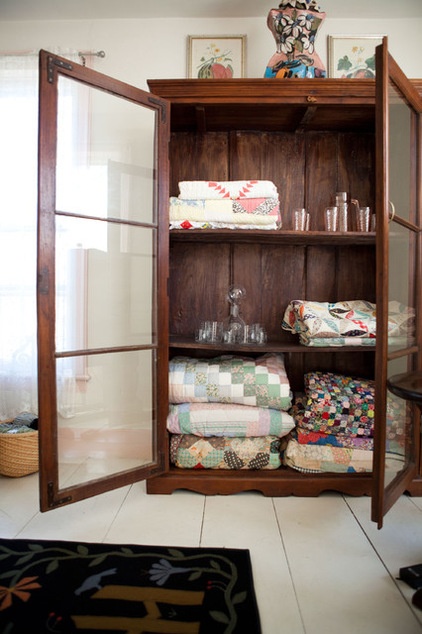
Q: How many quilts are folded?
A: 11